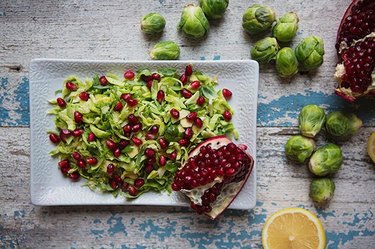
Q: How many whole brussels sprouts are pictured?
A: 14